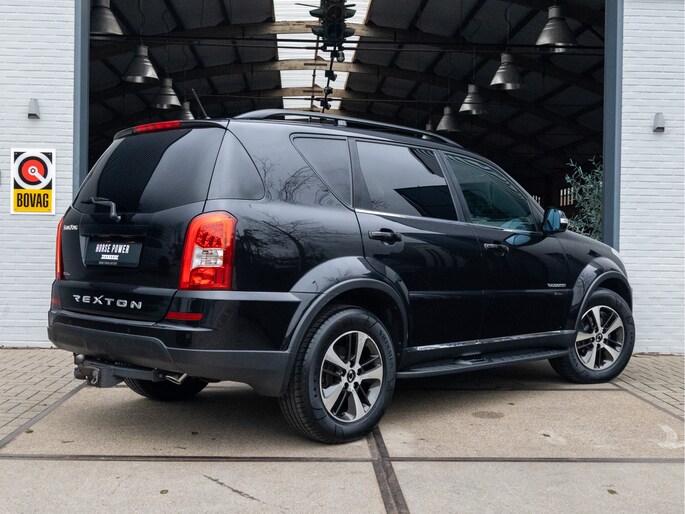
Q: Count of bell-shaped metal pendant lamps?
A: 9